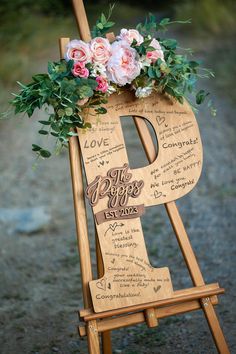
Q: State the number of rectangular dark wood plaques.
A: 1